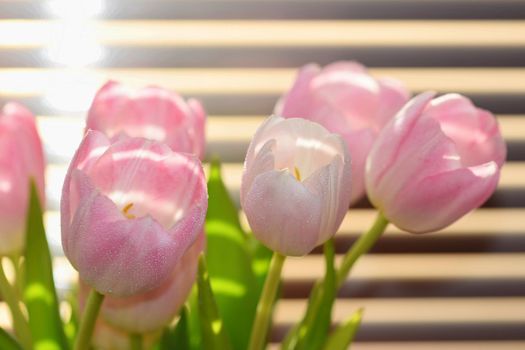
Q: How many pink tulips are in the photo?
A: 7